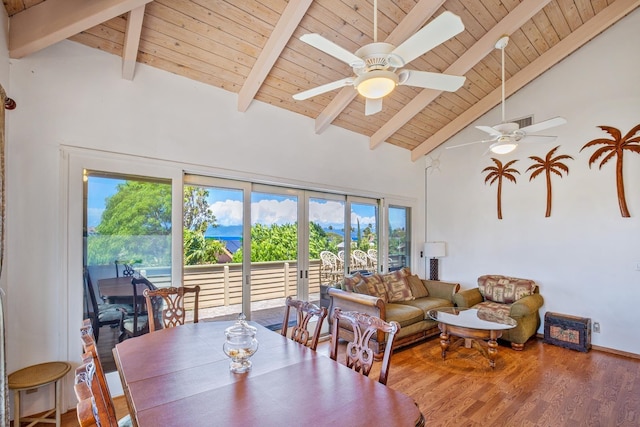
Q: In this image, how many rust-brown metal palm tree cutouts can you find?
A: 3